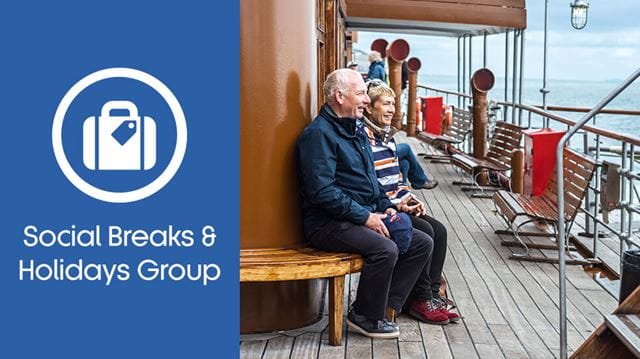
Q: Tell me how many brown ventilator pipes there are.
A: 4